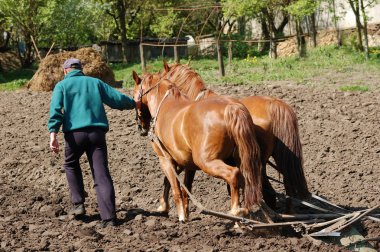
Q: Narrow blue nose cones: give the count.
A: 0